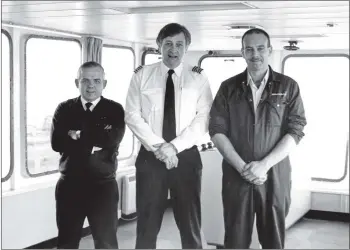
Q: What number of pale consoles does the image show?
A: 1